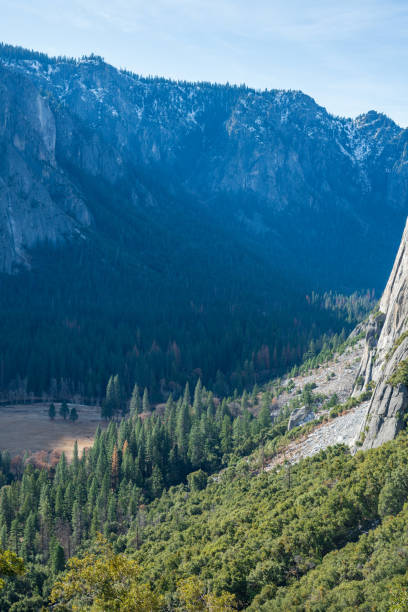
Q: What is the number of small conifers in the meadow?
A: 3